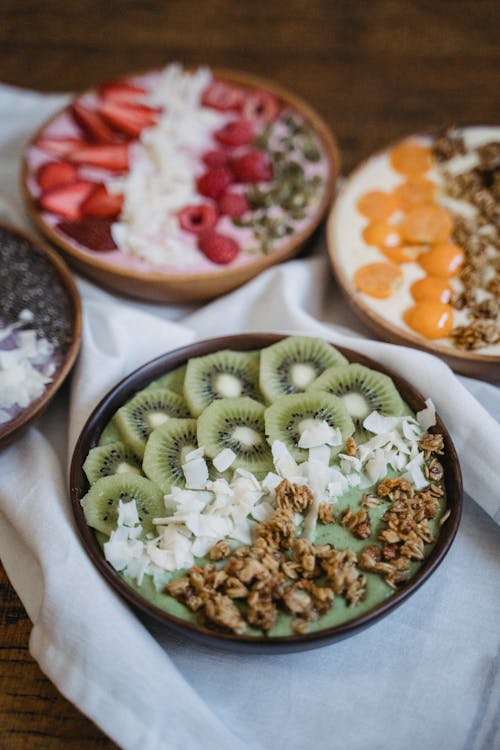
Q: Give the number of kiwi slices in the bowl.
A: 9